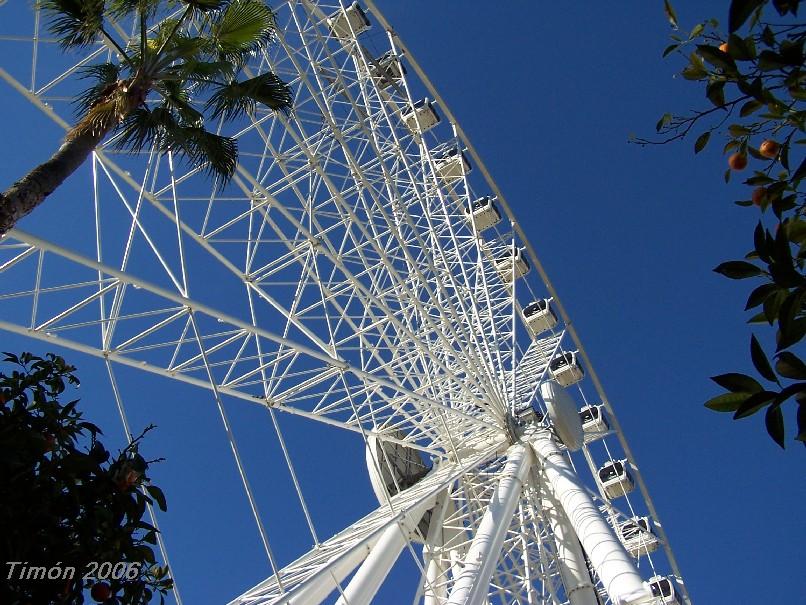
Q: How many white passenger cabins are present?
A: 12